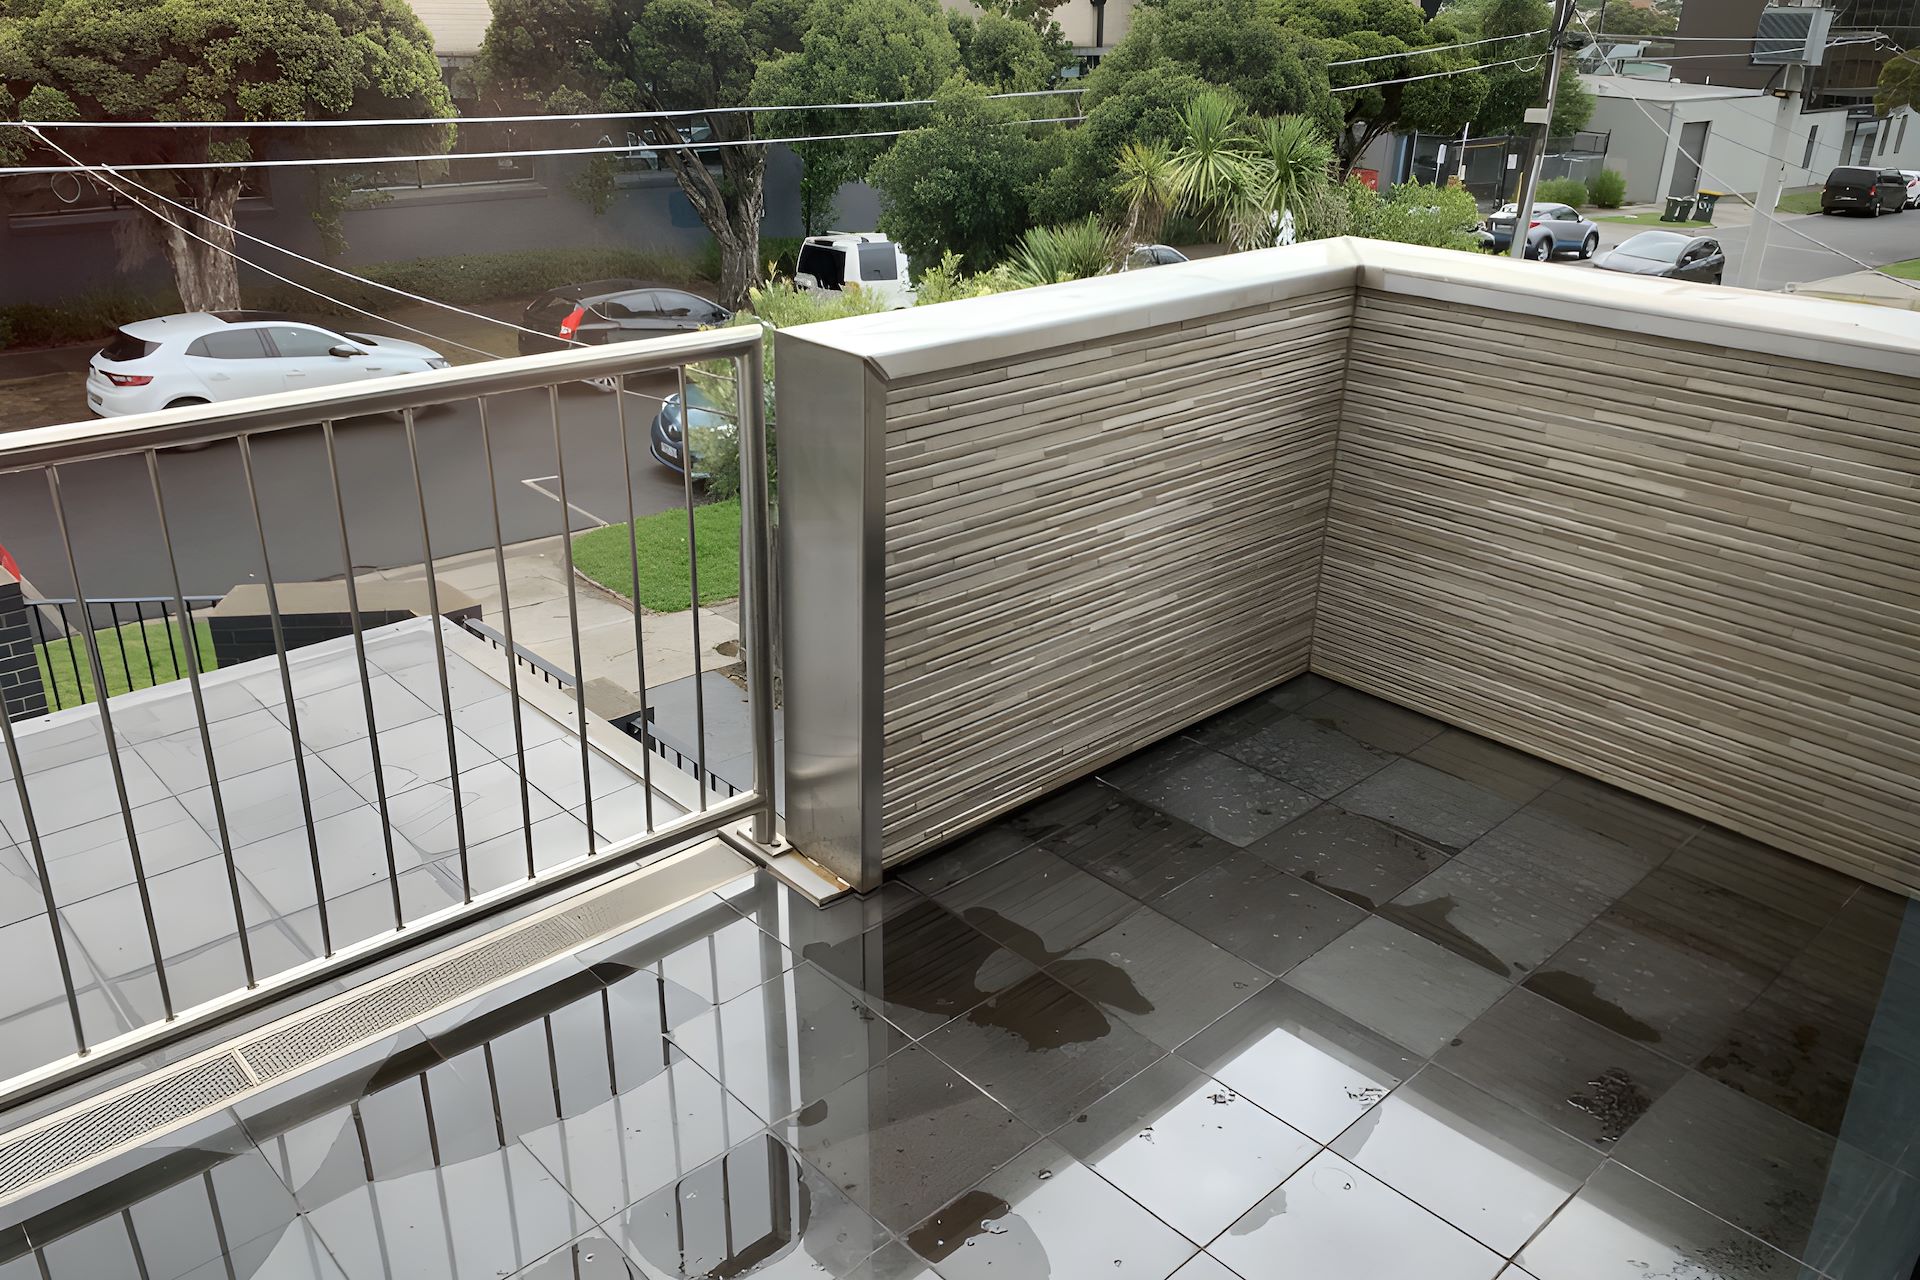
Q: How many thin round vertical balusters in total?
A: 10